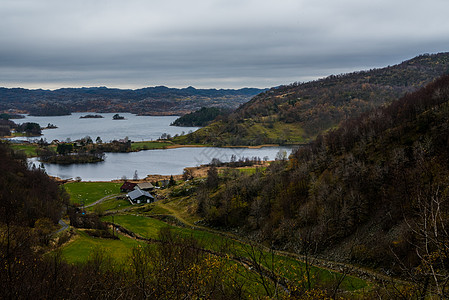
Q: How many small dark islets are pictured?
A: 2